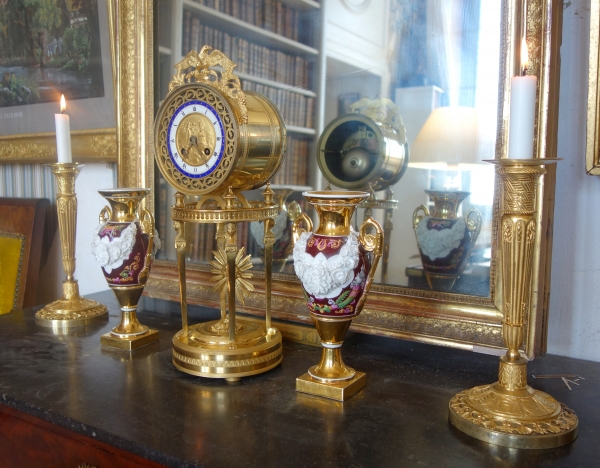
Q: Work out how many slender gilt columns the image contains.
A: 4